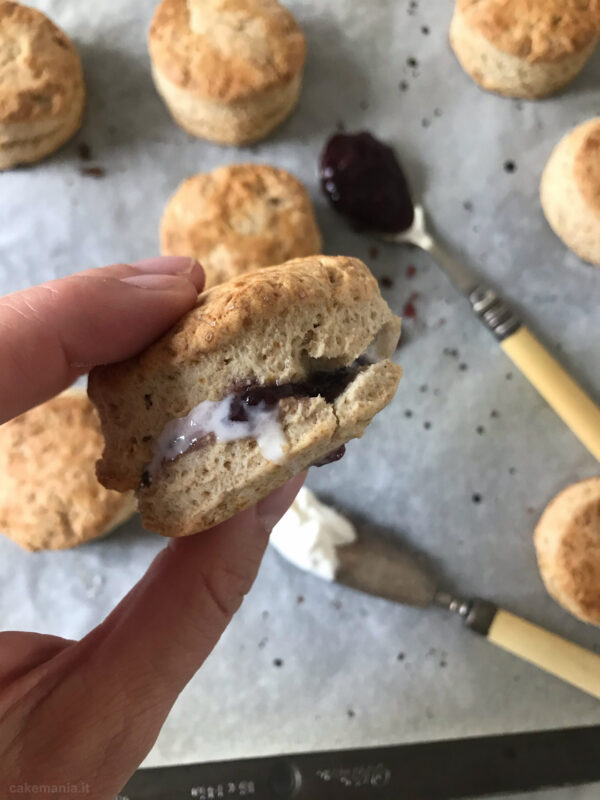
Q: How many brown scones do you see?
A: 8